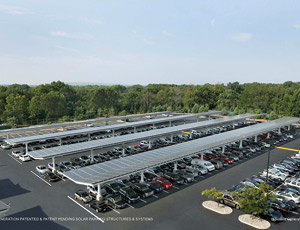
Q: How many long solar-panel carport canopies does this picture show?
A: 4